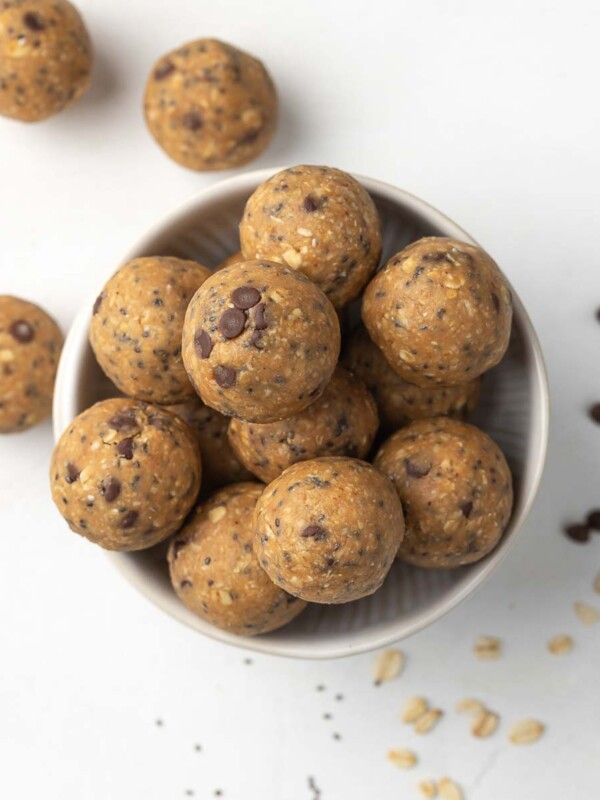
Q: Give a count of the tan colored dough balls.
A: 15